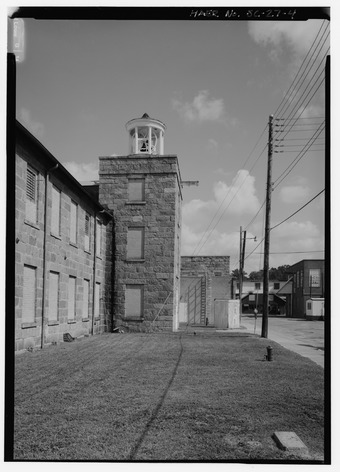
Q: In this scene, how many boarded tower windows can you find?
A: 3